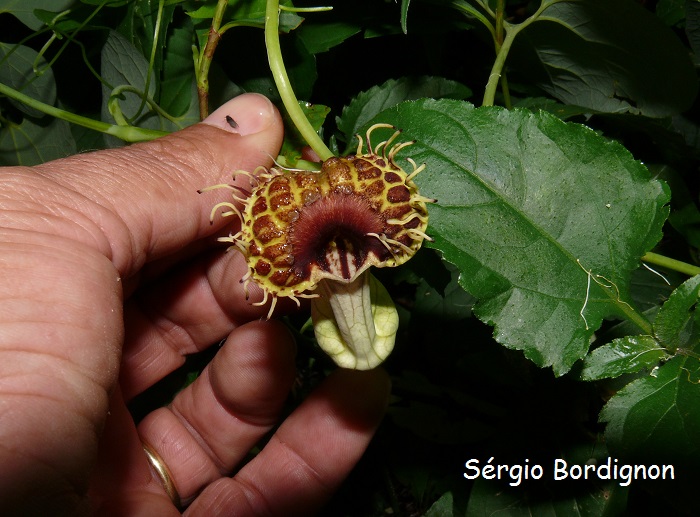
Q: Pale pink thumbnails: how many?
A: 1